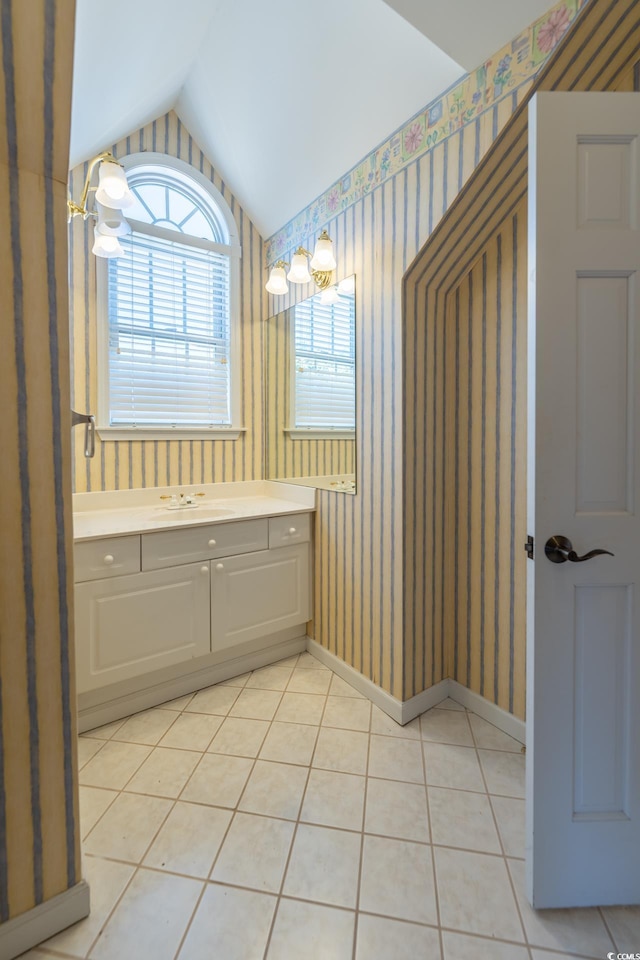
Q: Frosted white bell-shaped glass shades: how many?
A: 6